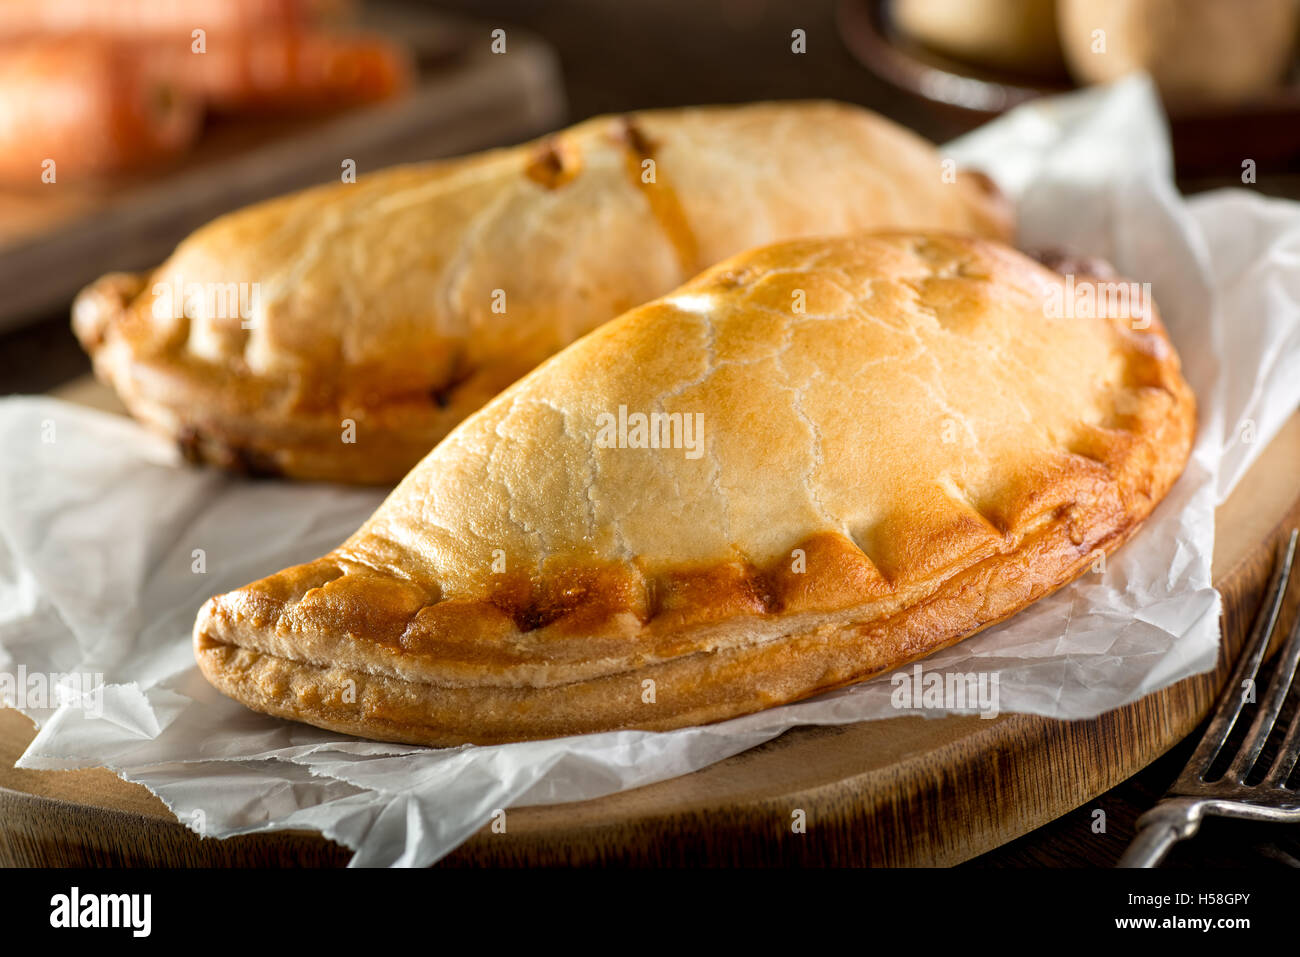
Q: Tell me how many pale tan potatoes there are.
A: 2